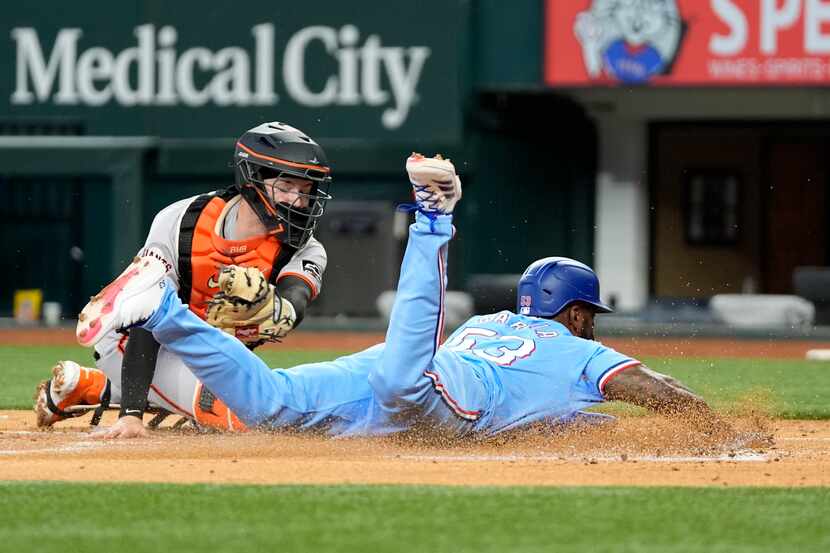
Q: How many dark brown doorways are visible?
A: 1